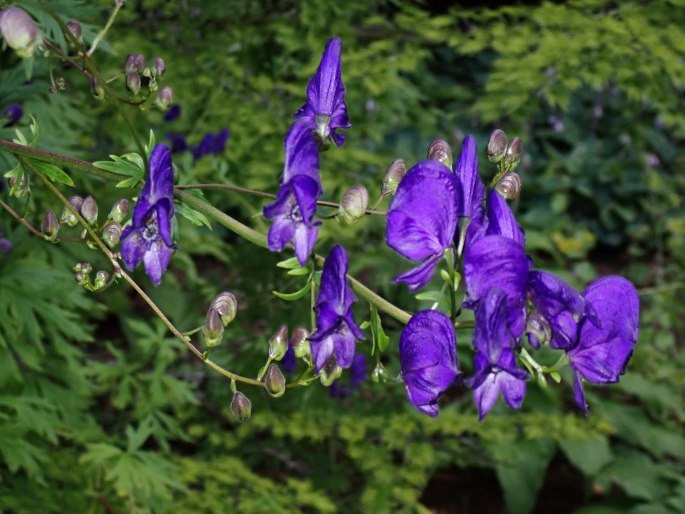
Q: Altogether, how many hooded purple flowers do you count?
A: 12